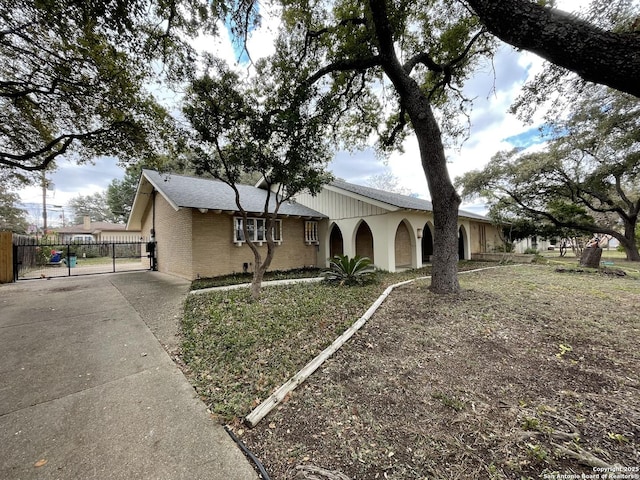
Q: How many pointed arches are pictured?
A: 5